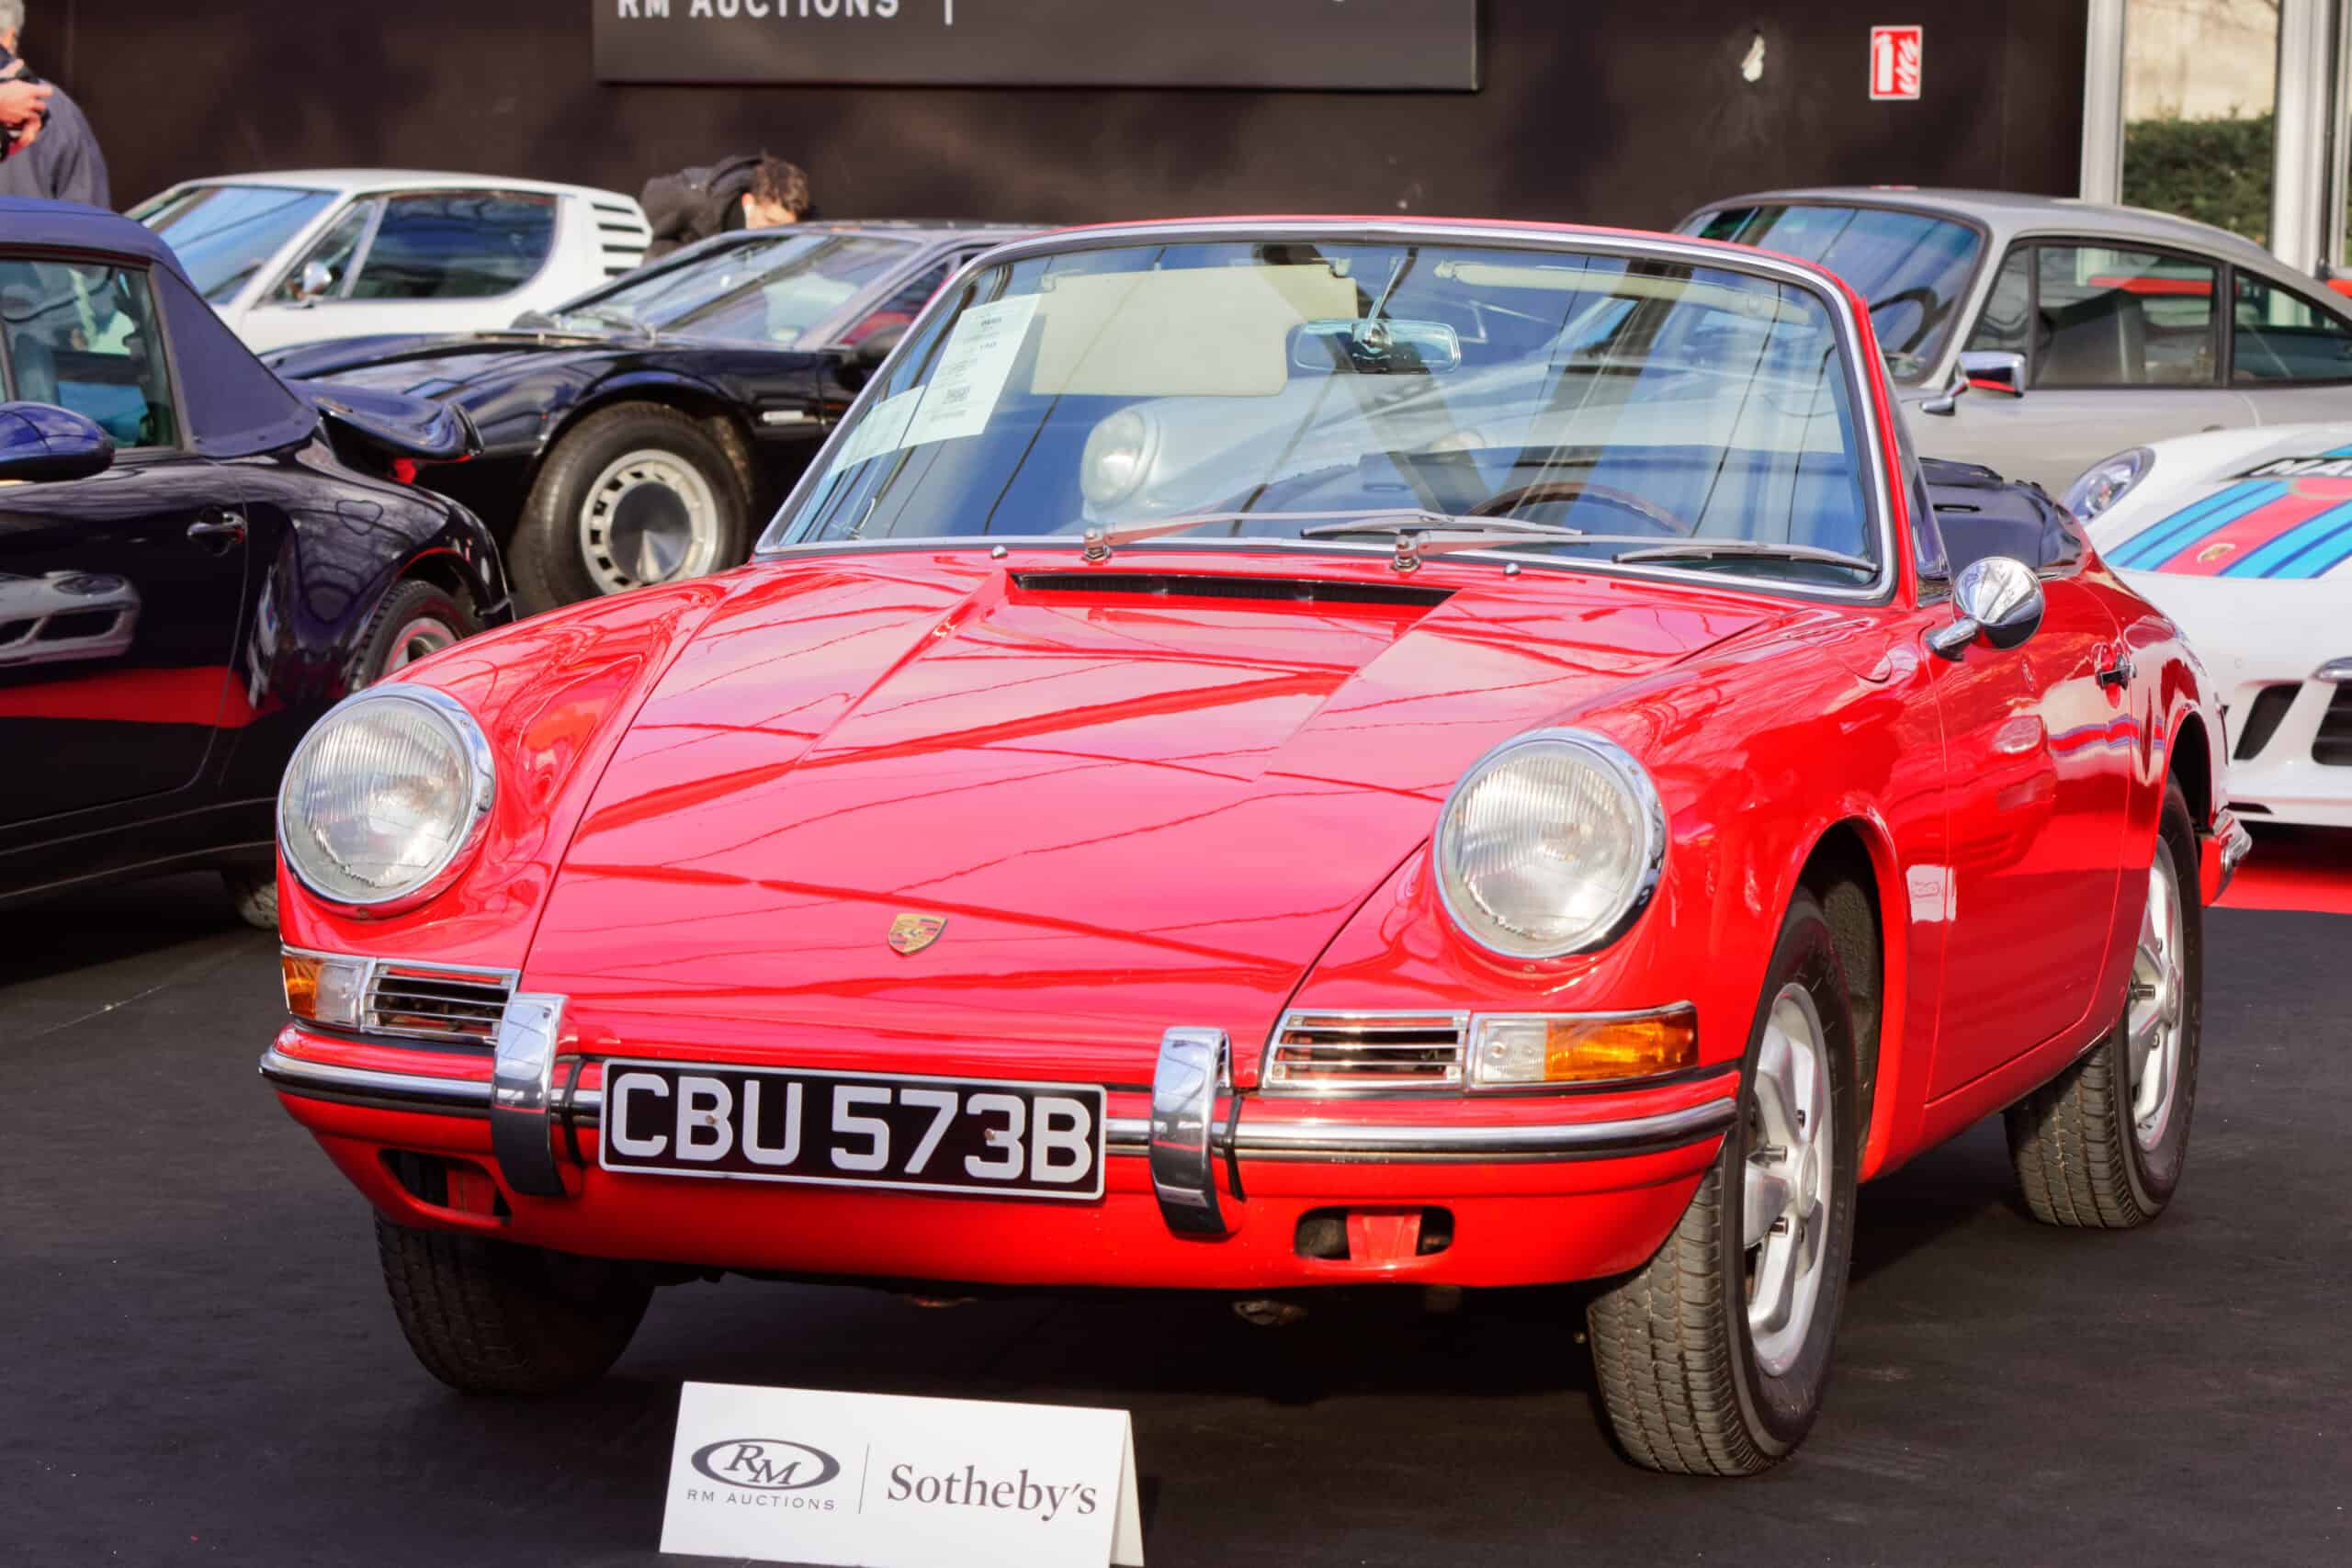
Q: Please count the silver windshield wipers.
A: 2